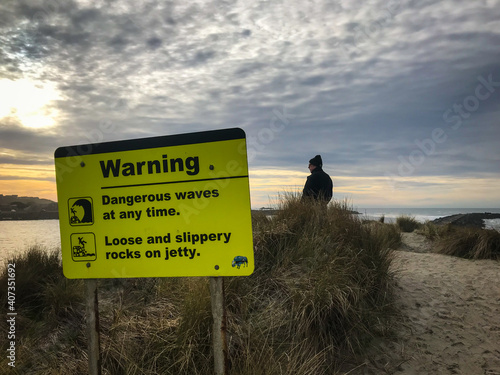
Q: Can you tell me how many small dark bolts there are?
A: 4